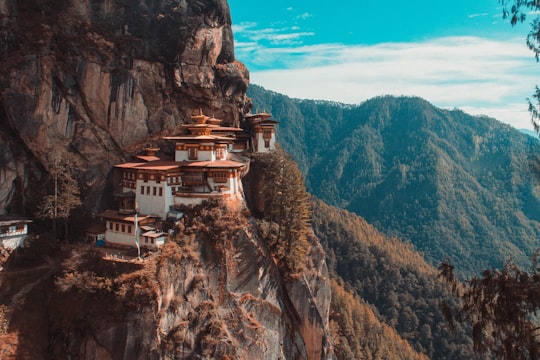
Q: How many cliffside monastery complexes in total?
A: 1